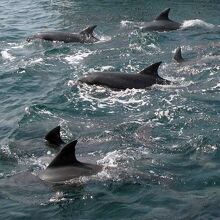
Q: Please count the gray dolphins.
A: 6